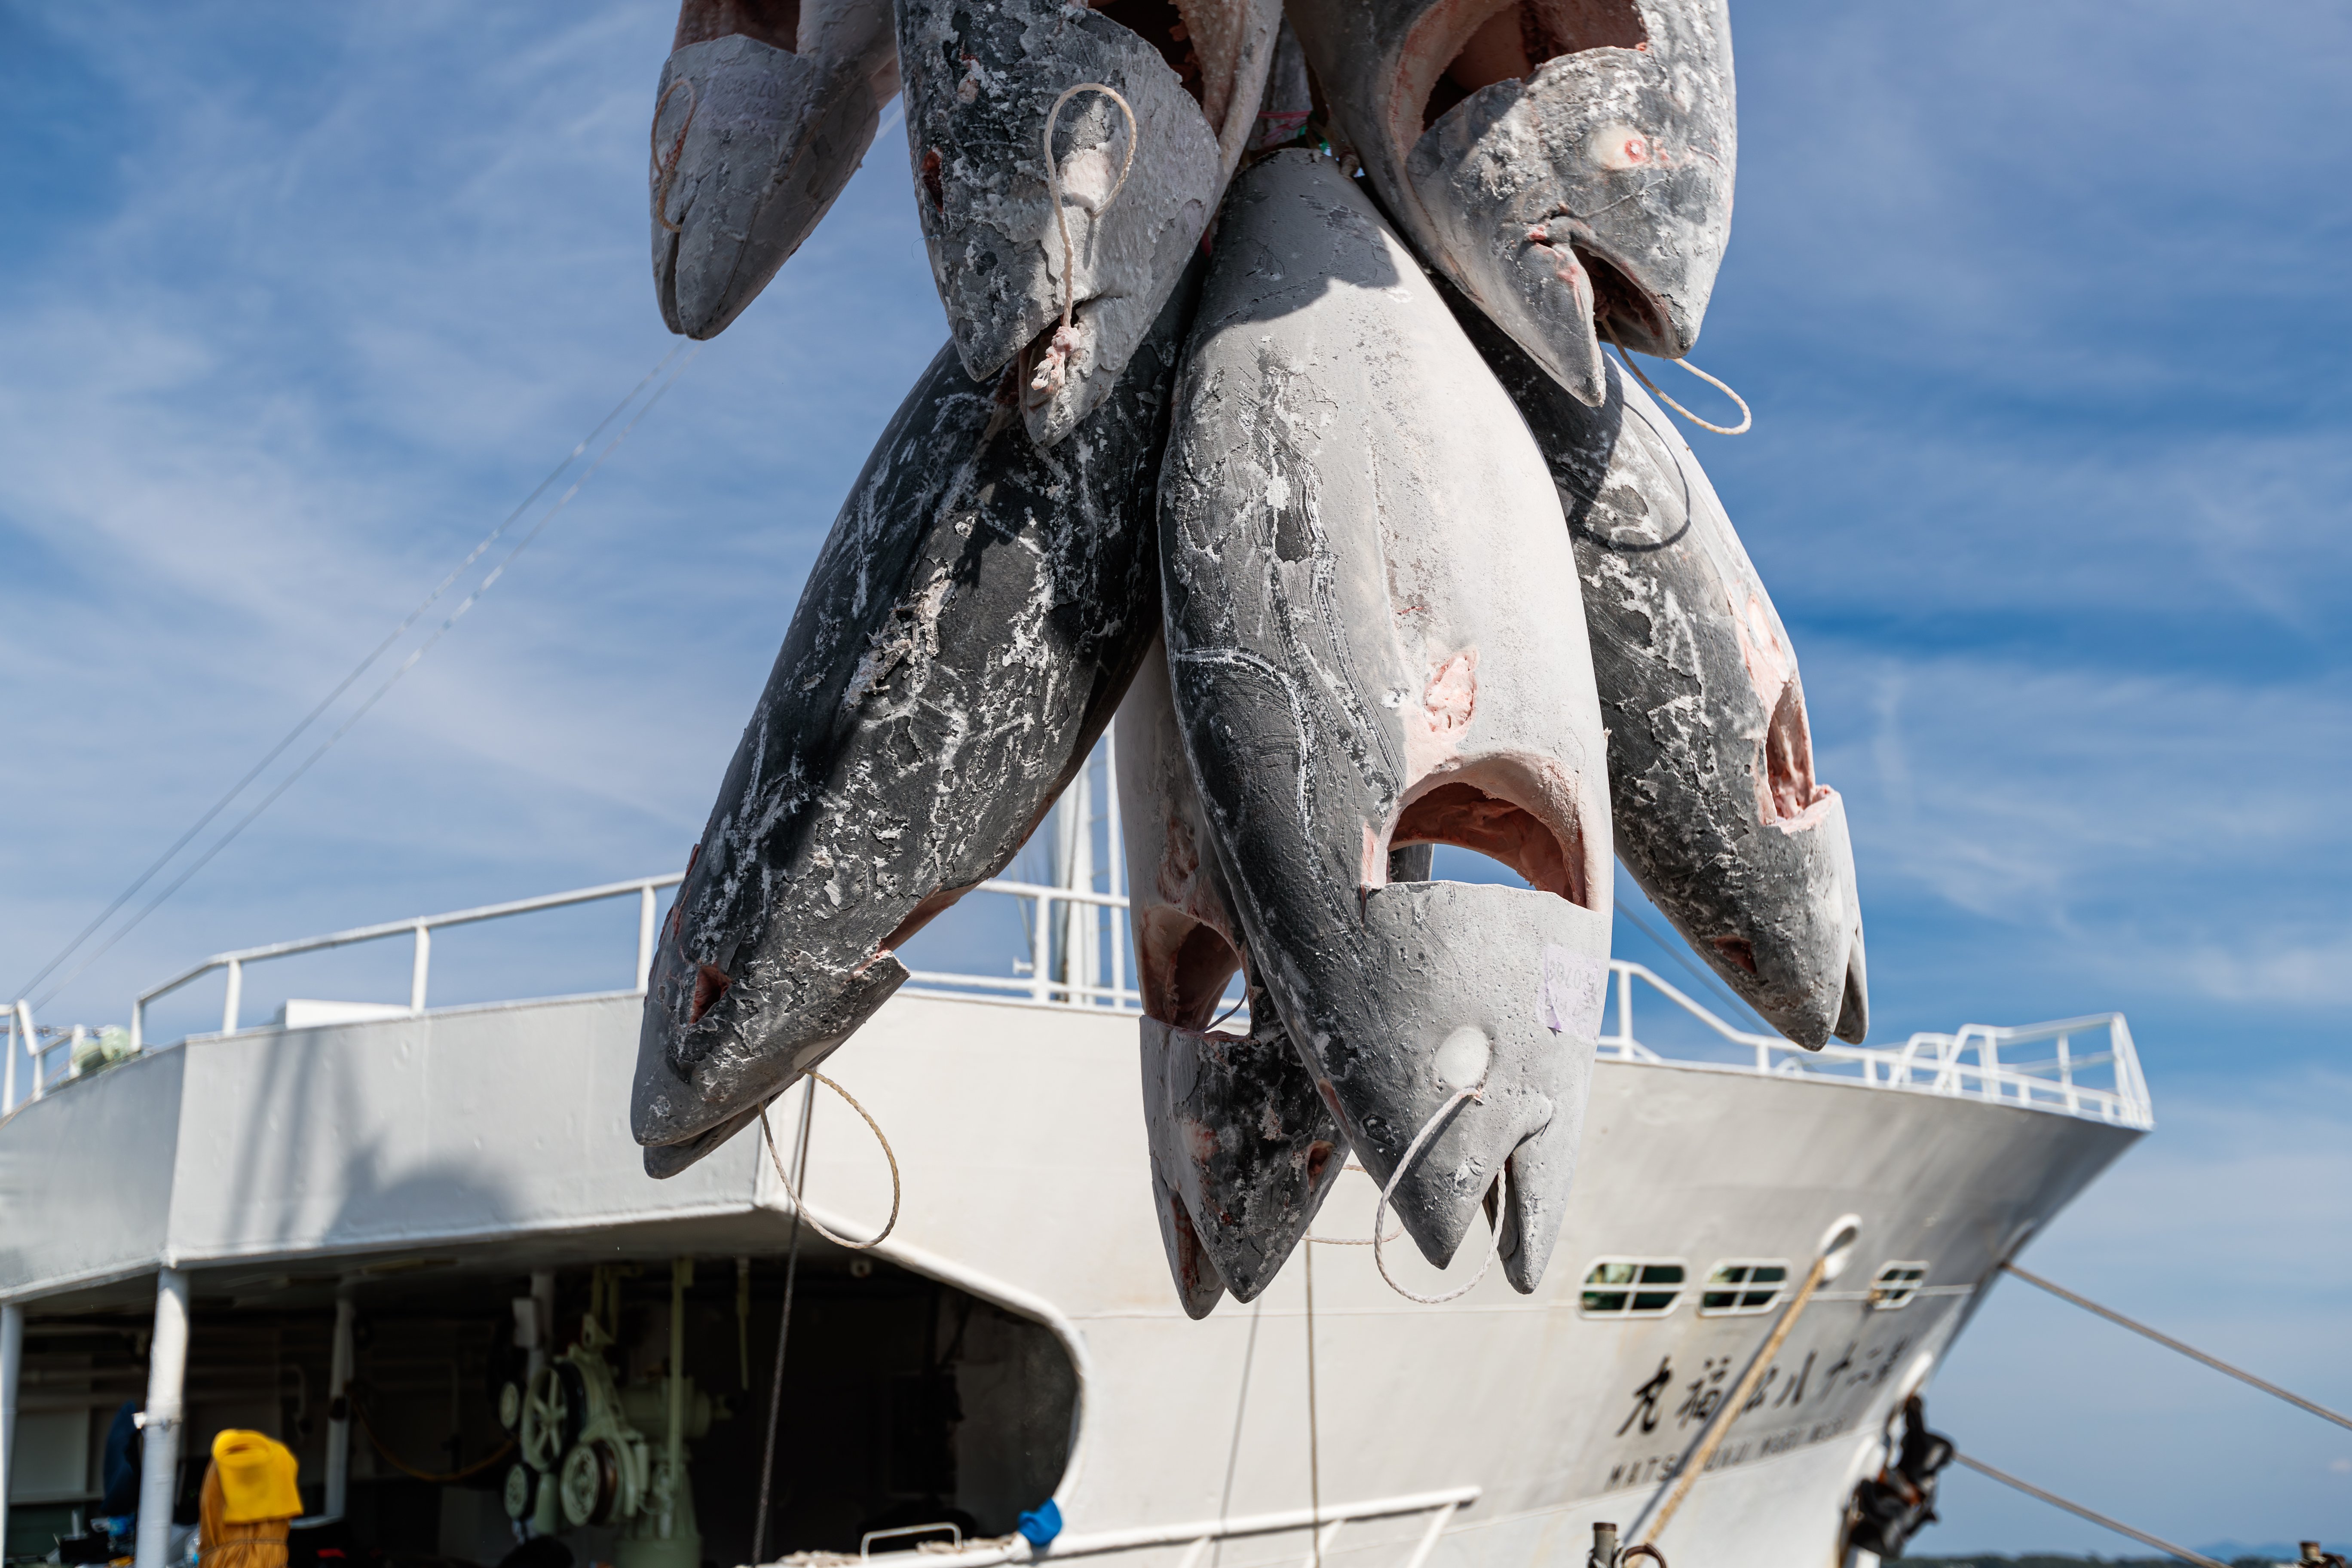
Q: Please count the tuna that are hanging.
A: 7